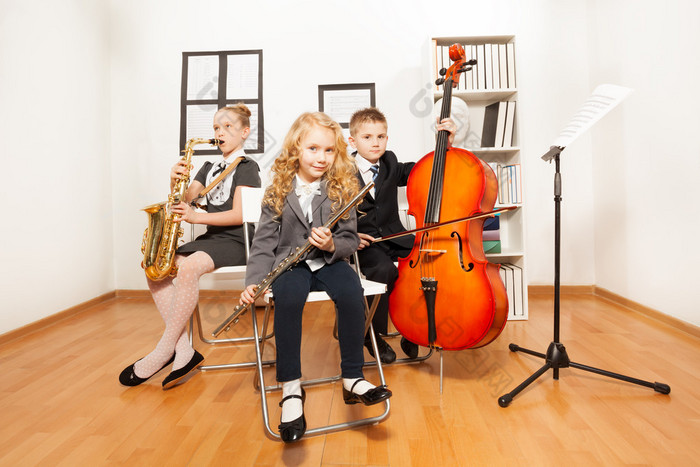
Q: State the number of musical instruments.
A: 3